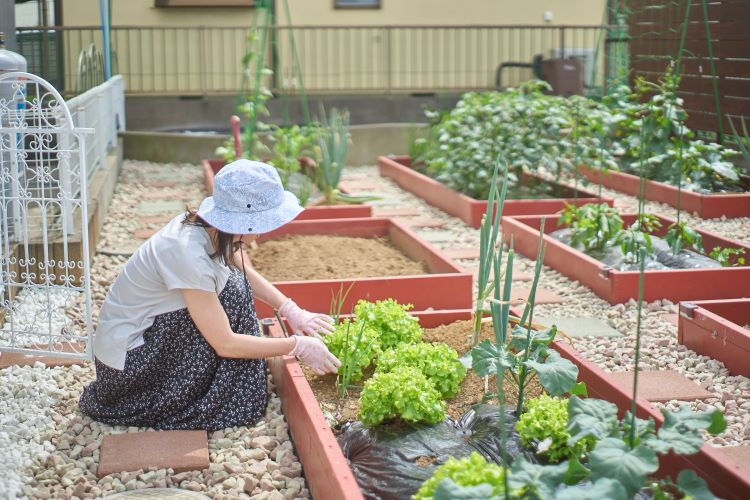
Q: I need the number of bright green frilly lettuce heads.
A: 6